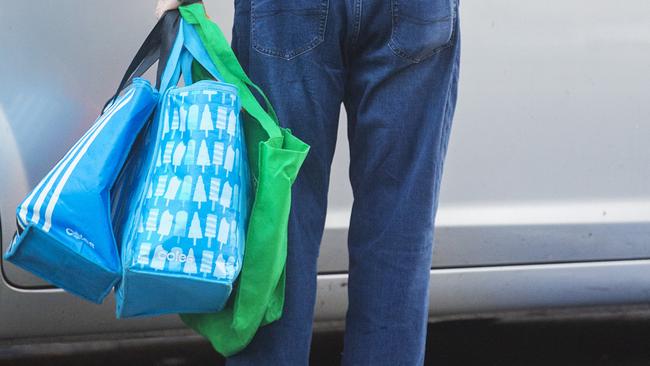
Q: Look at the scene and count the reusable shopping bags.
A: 3